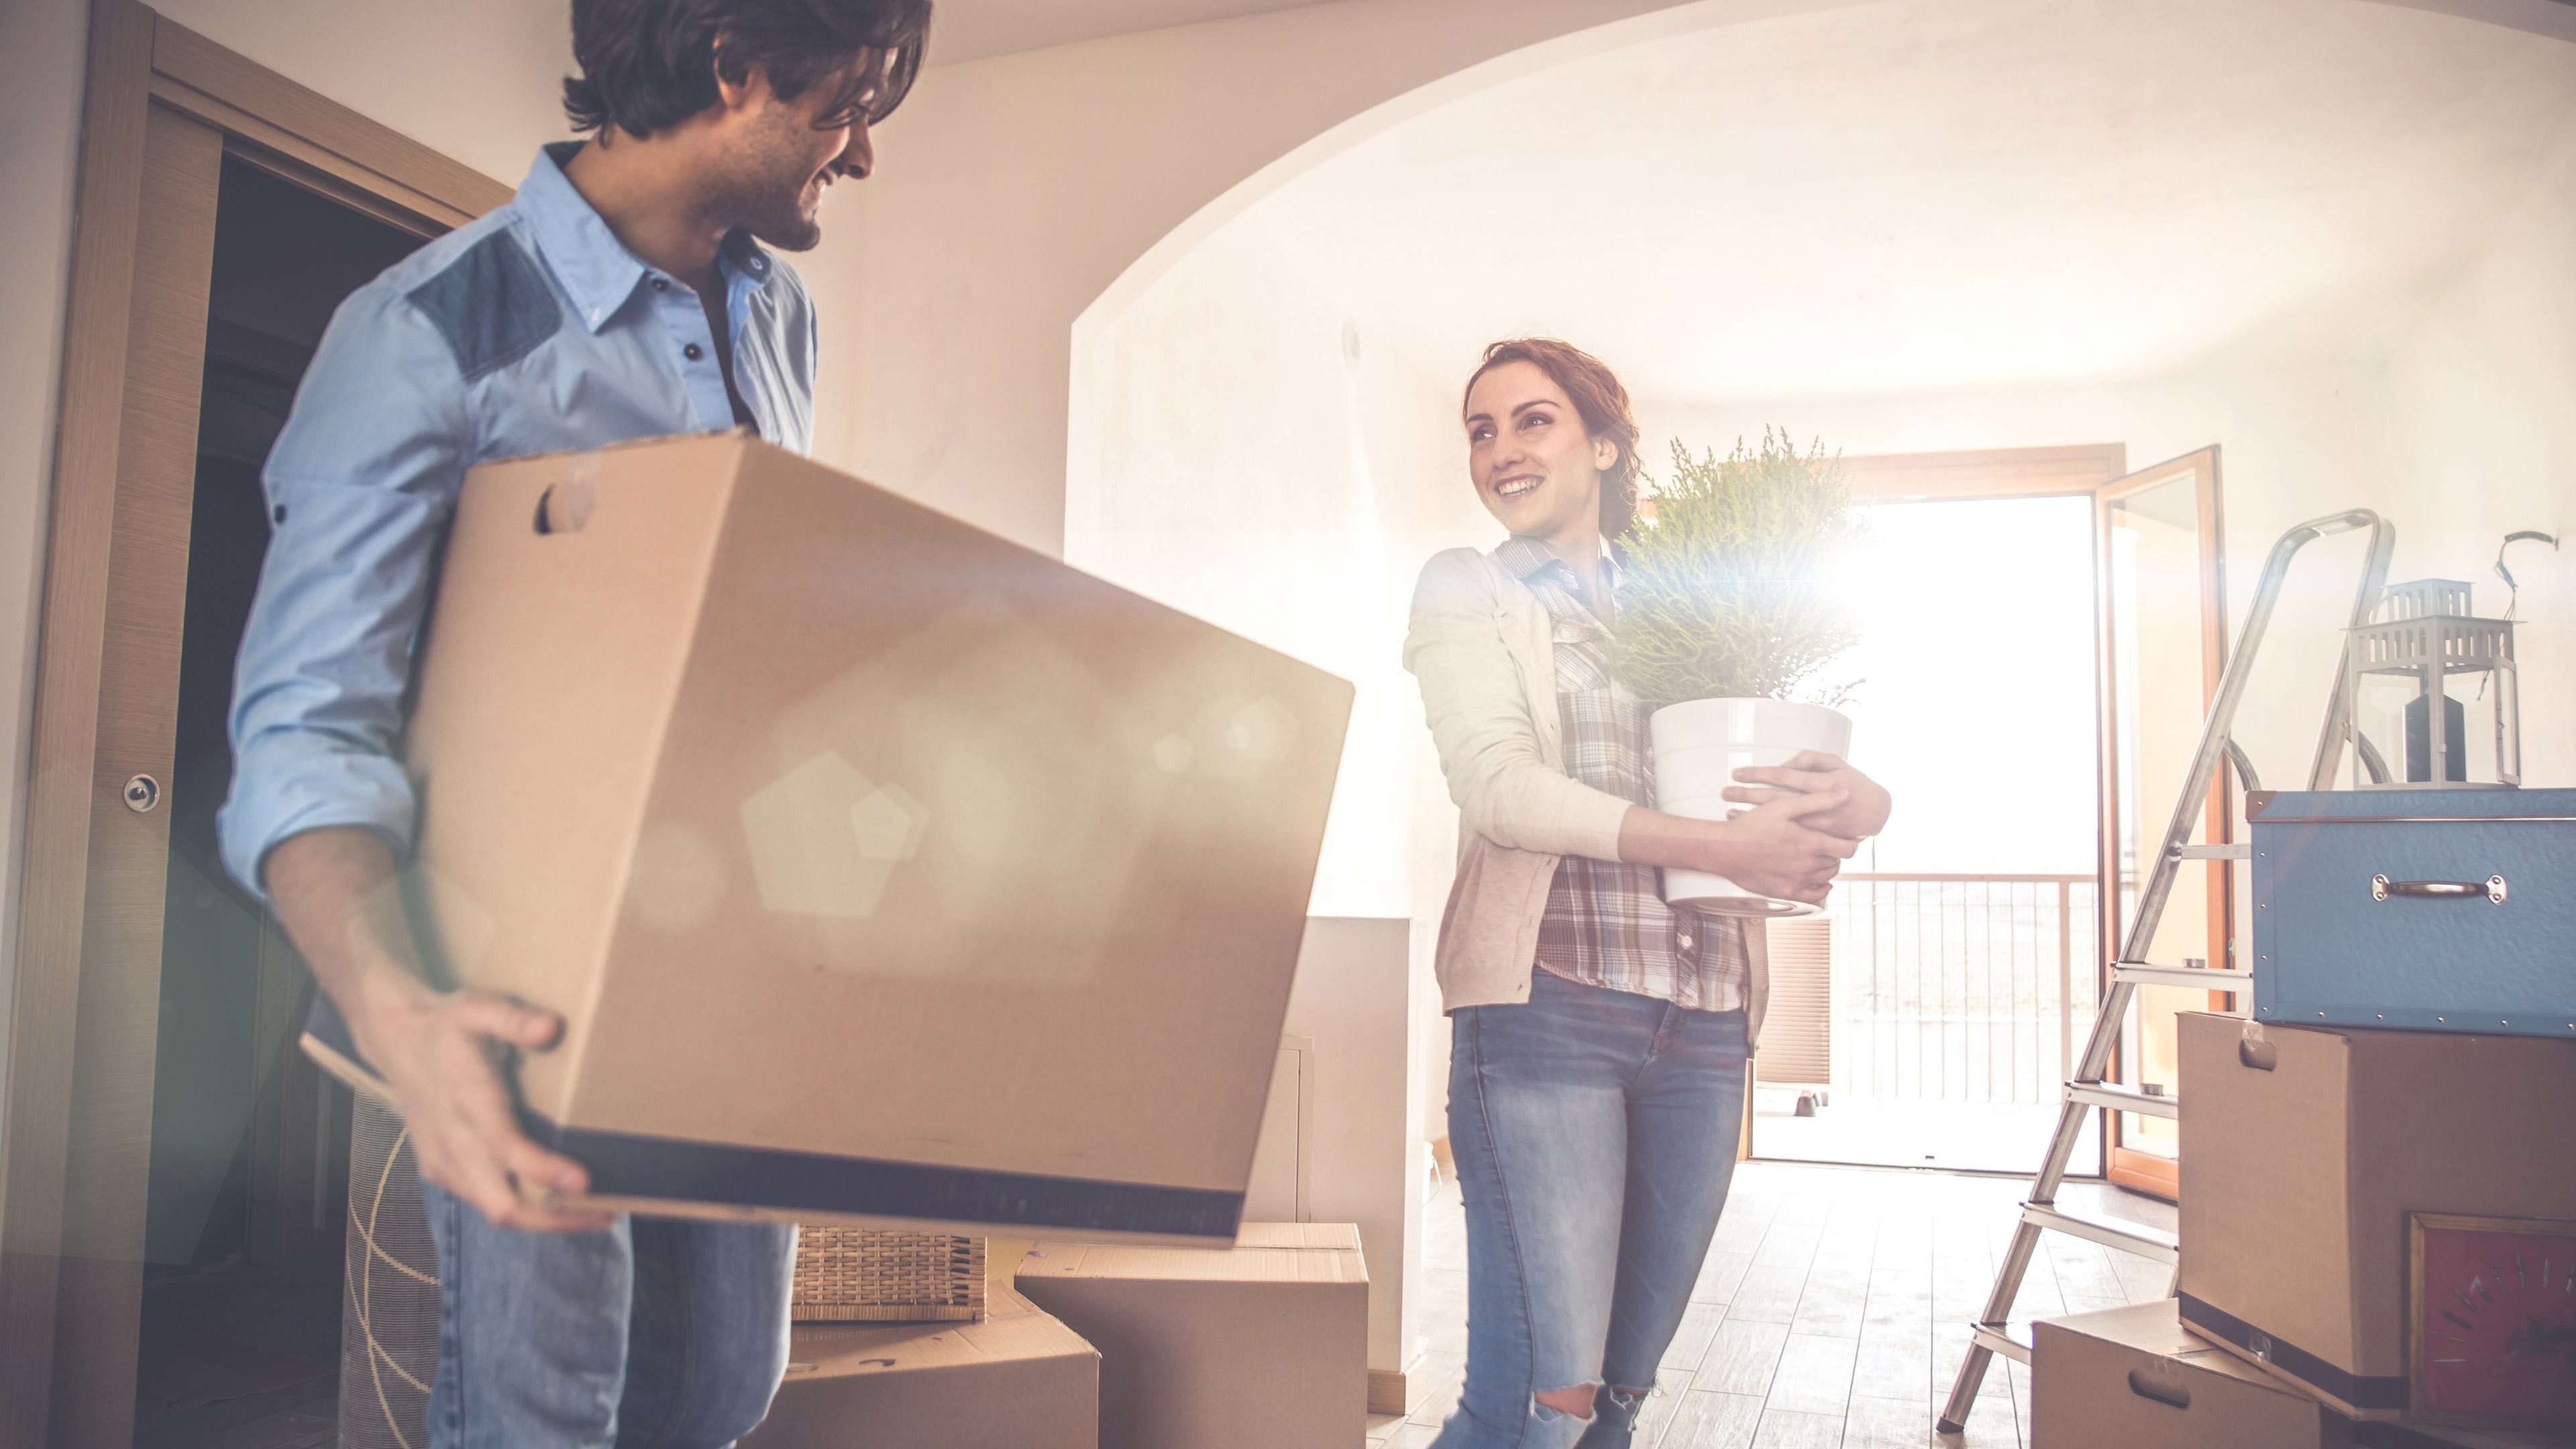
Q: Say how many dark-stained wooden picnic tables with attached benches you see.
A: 0